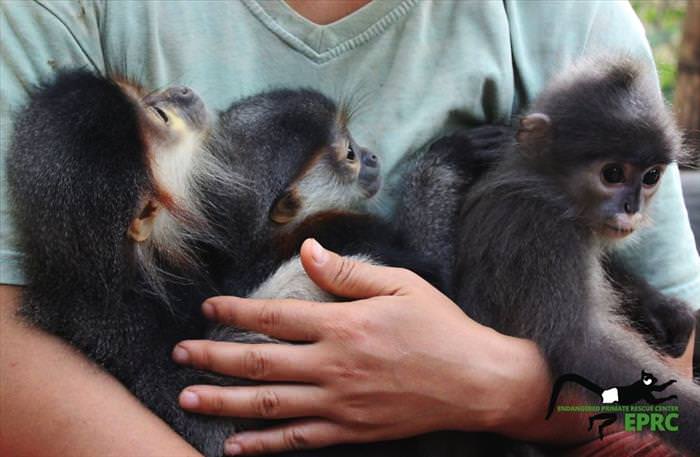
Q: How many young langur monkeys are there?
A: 3